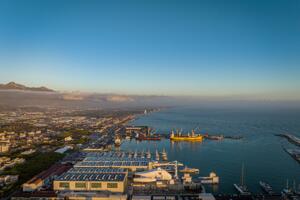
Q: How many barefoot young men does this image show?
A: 0